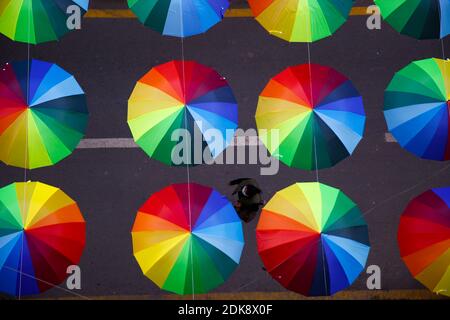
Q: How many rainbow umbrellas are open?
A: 12